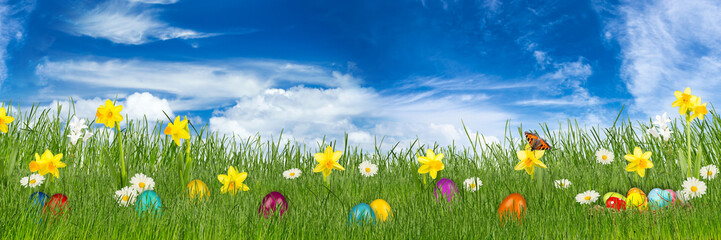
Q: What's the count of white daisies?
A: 11